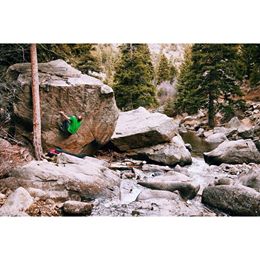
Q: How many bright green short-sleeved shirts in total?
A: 1